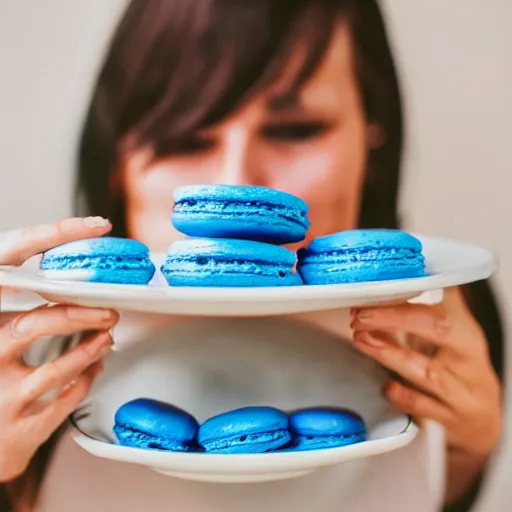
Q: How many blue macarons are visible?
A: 7